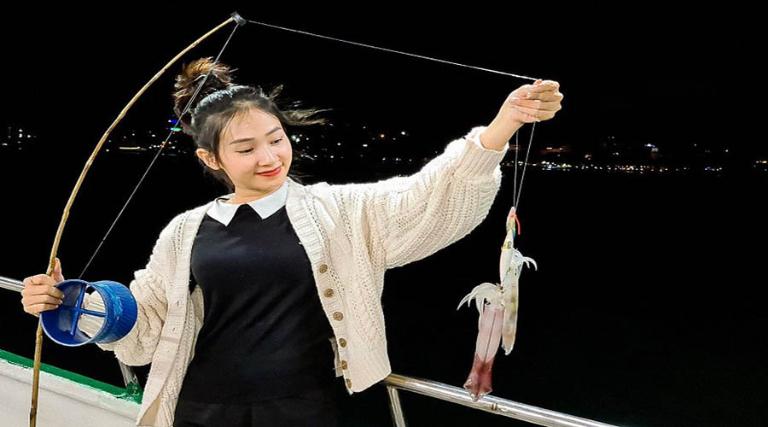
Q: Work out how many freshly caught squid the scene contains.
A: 2